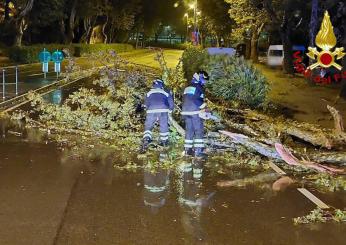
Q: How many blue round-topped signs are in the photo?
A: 2